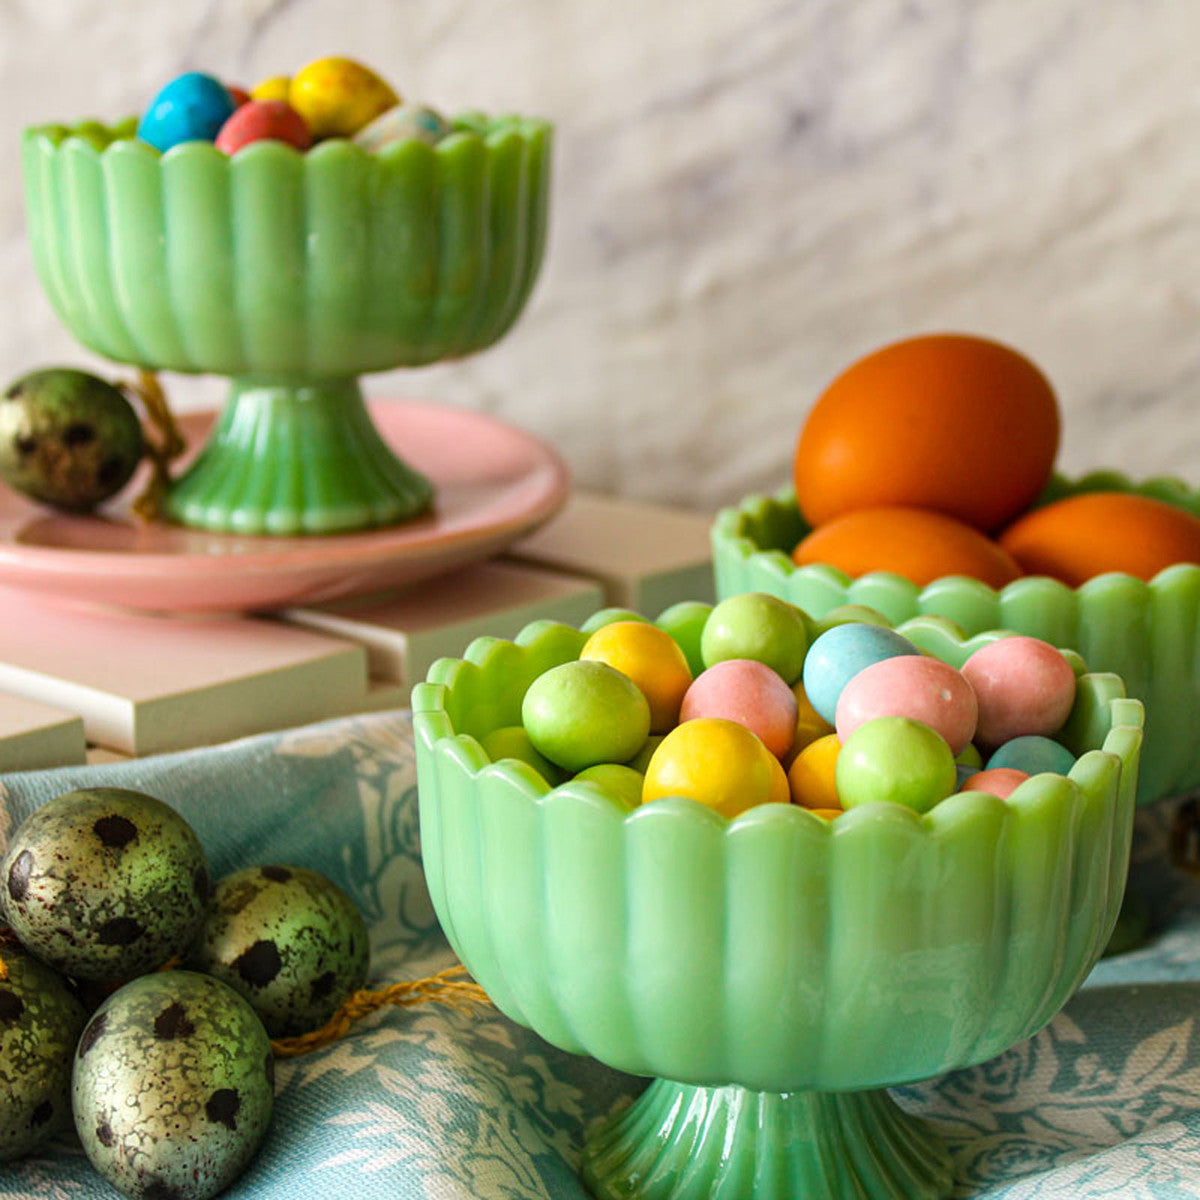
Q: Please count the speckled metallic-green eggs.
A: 5